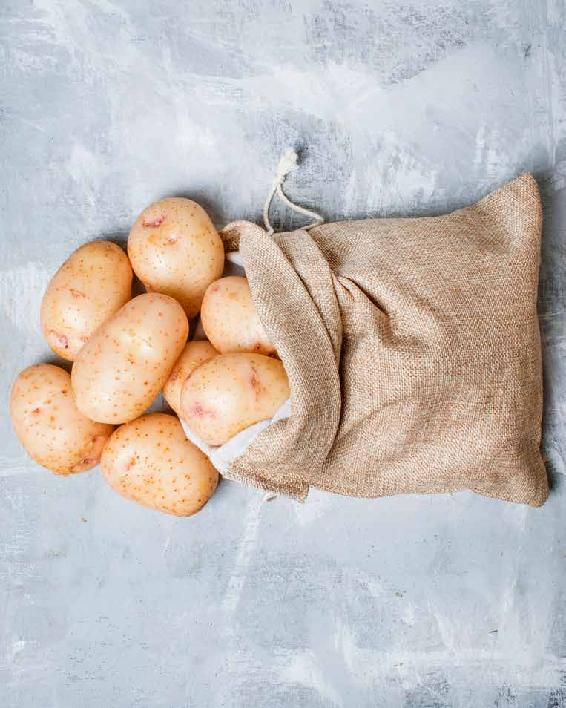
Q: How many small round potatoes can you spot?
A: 8